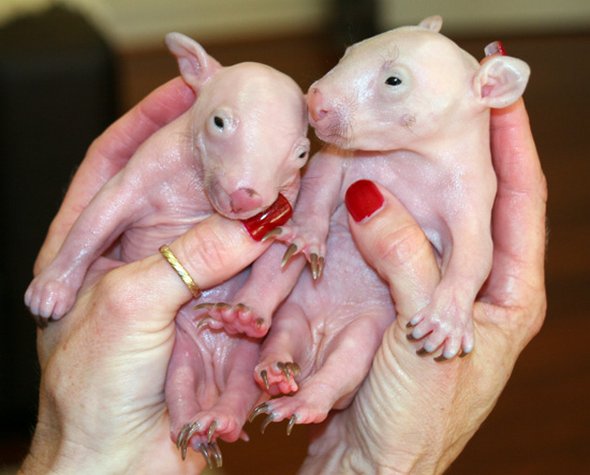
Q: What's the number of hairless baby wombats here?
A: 2